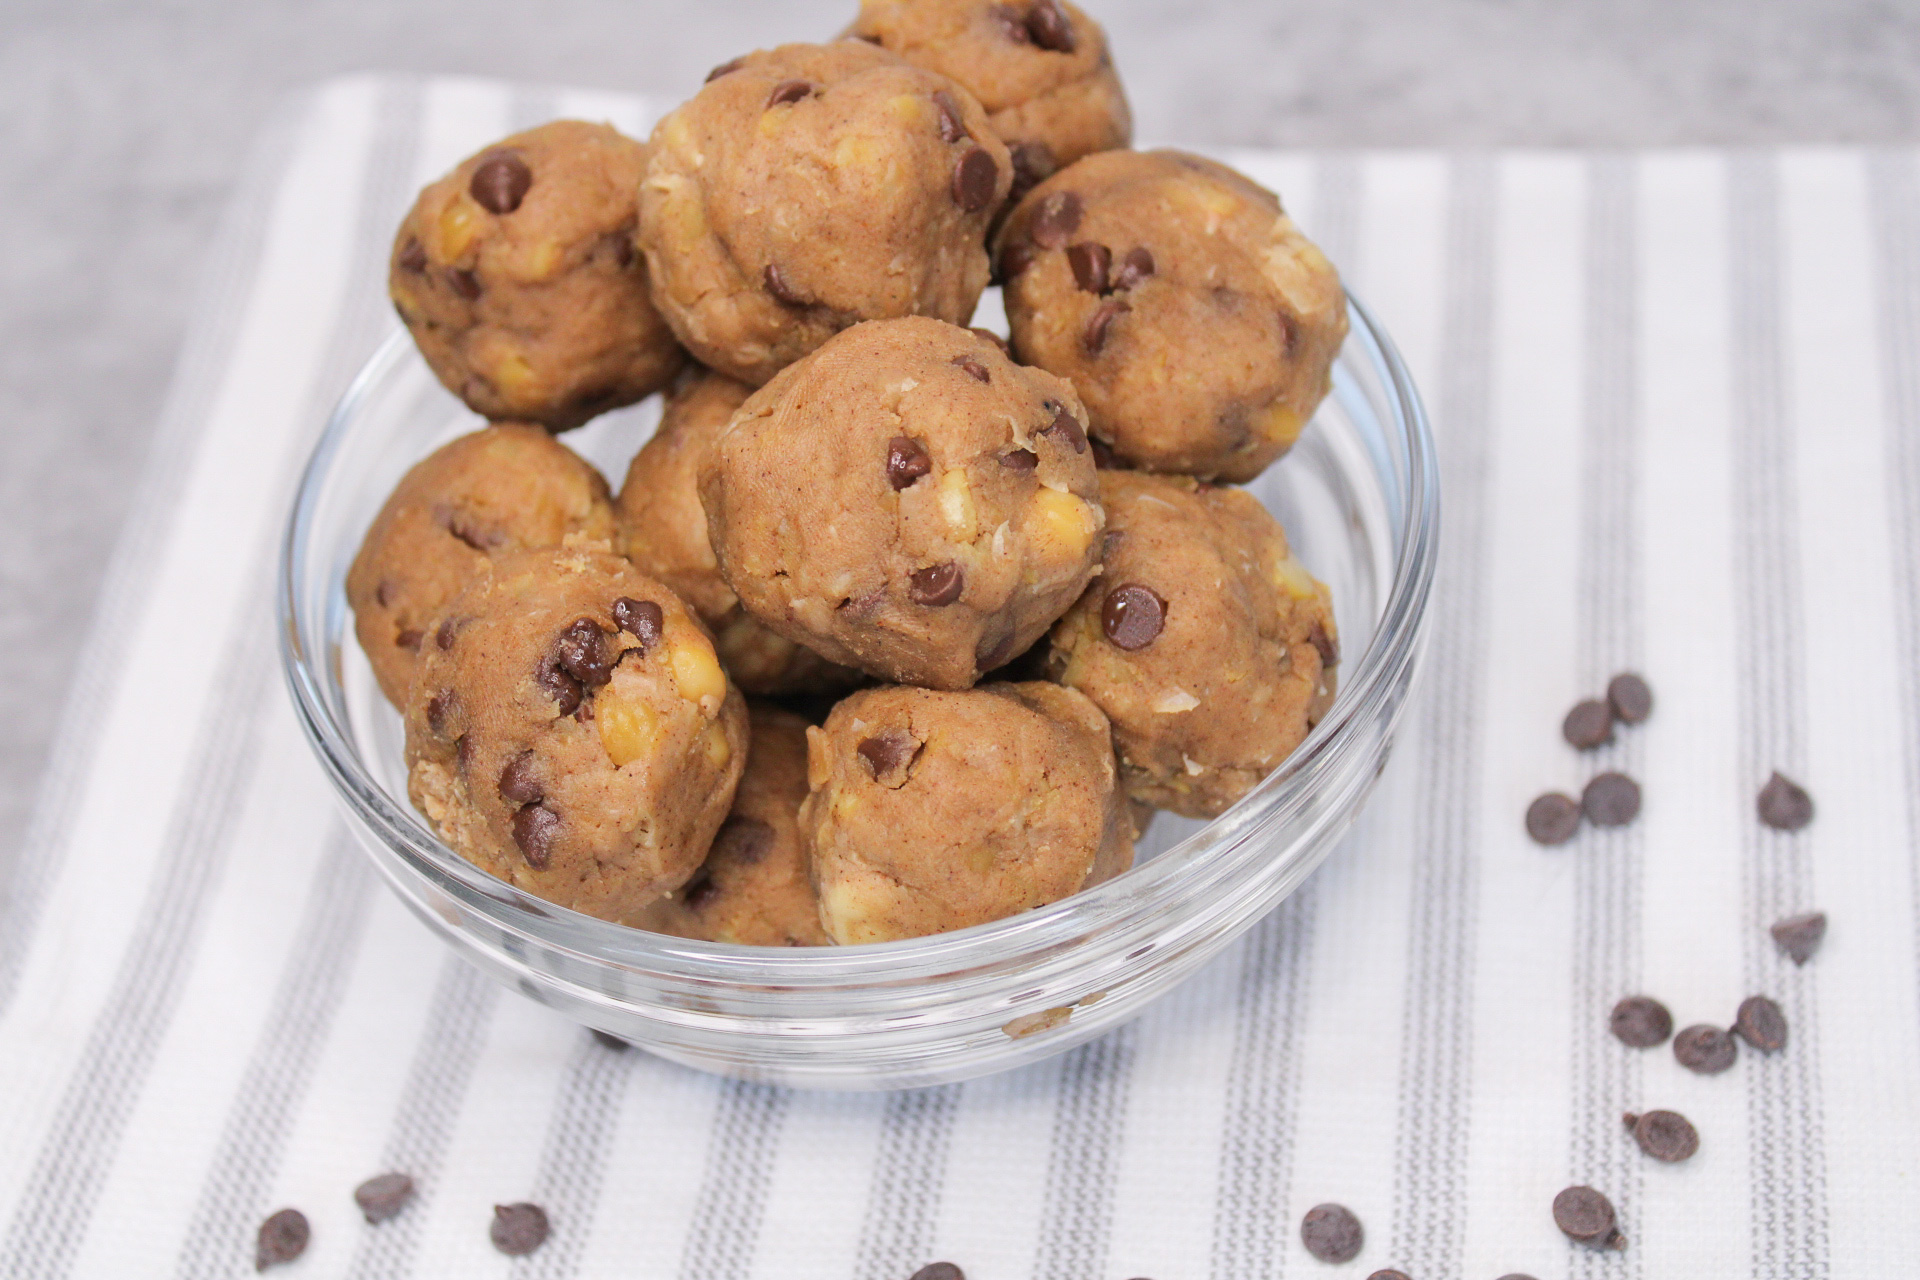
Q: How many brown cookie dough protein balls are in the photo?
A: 11